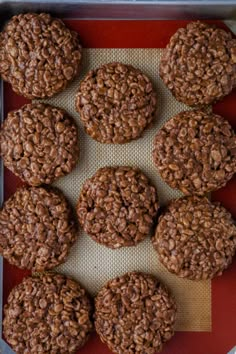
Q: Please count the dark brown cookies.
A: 10